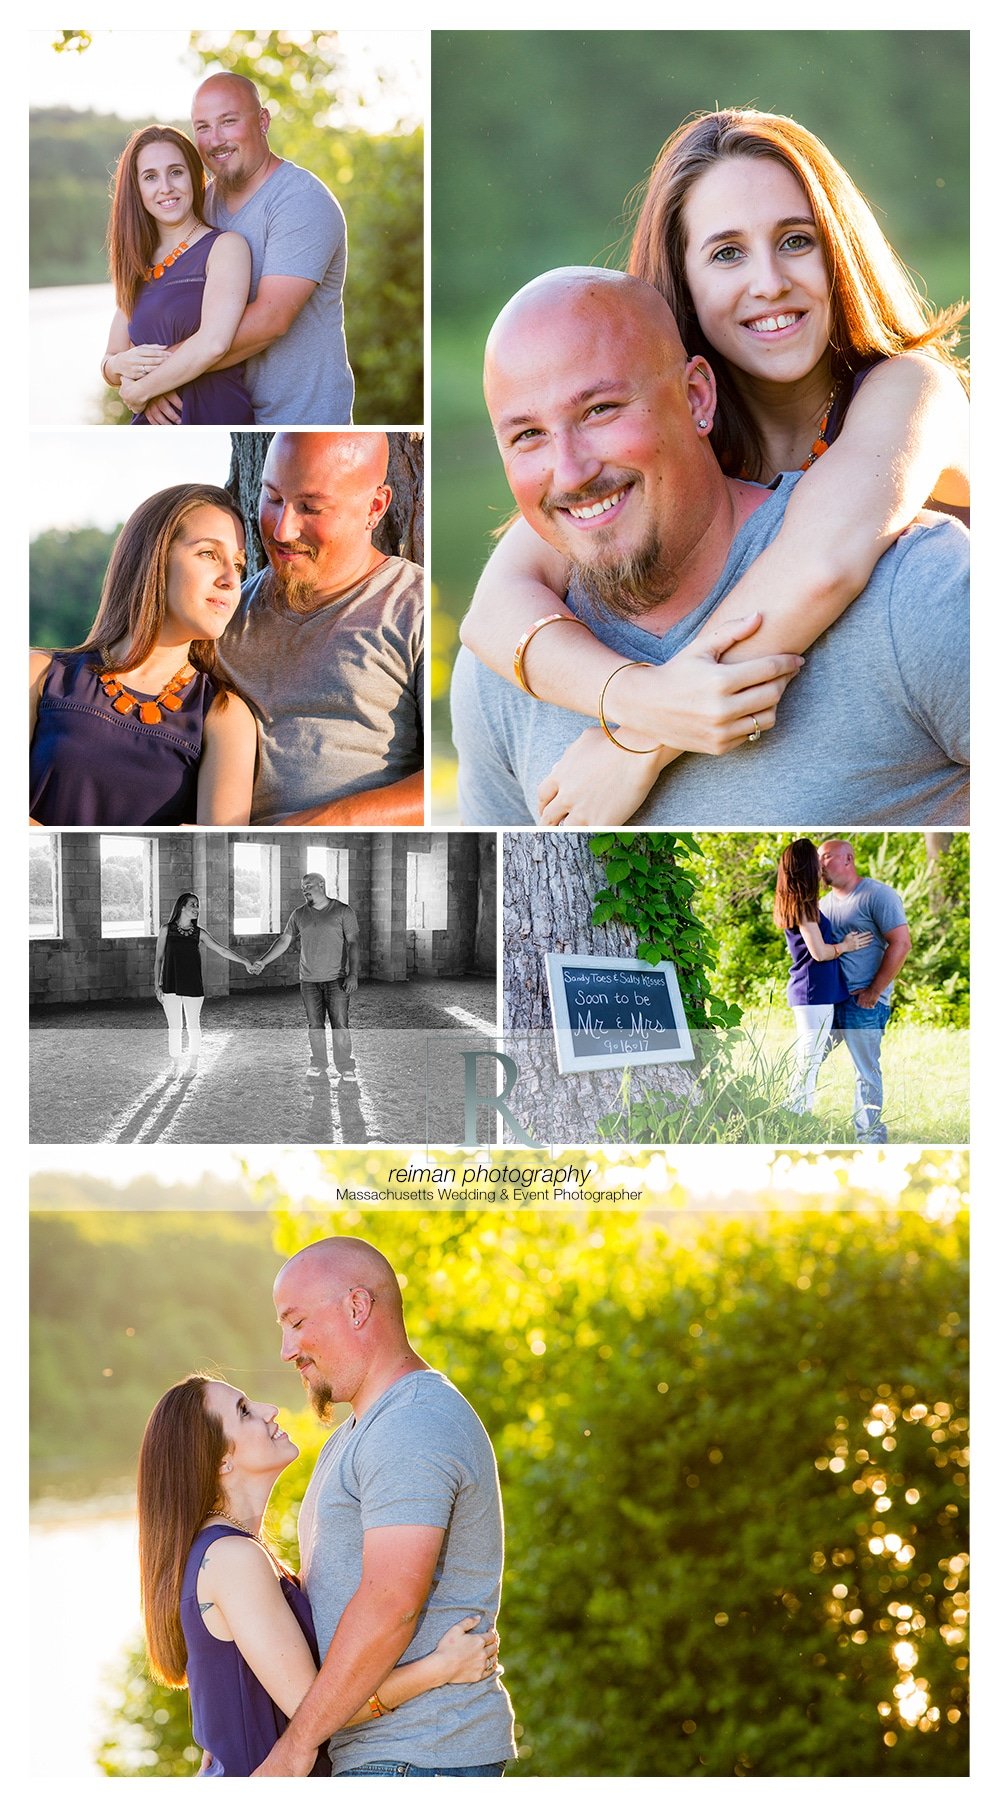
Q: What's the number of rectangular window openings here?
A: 5